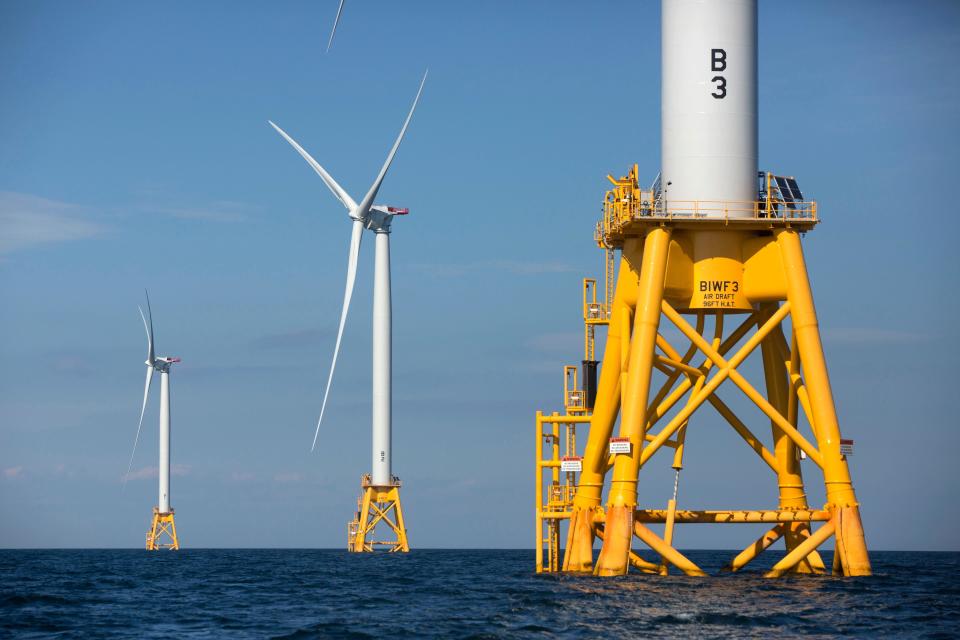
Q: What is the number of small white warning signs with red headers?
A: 3